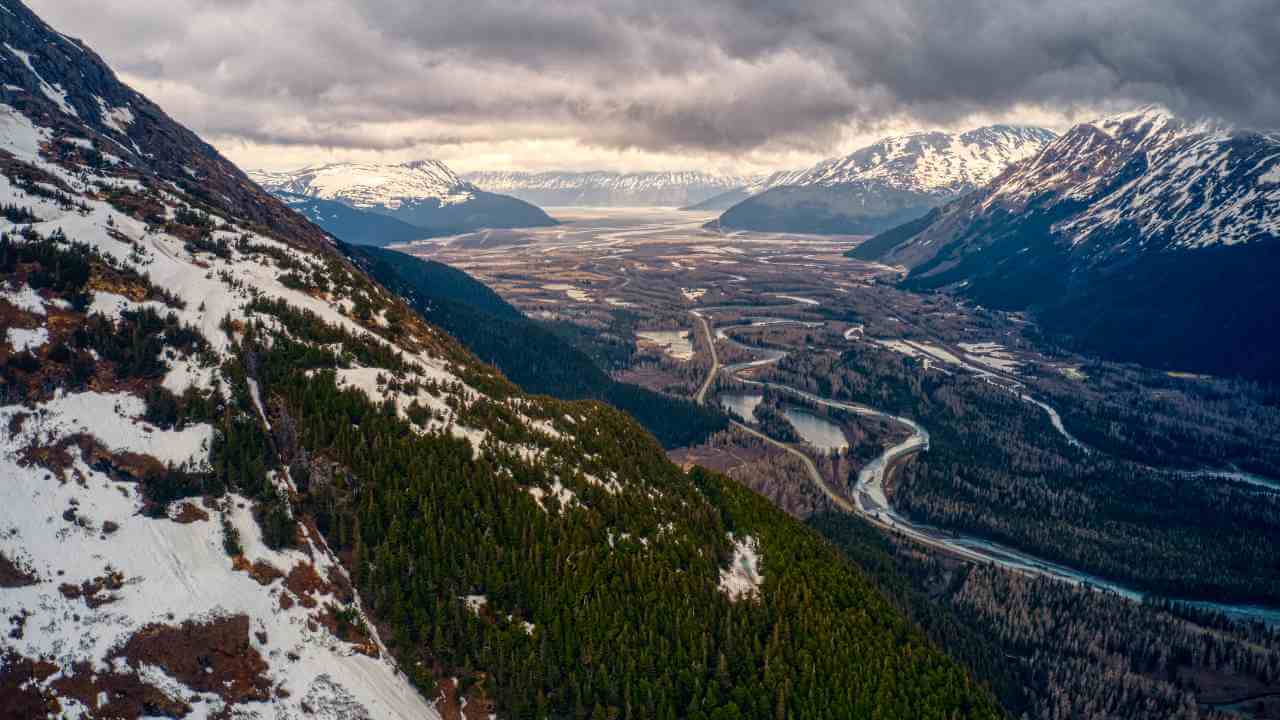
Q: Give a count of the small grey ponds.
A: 2